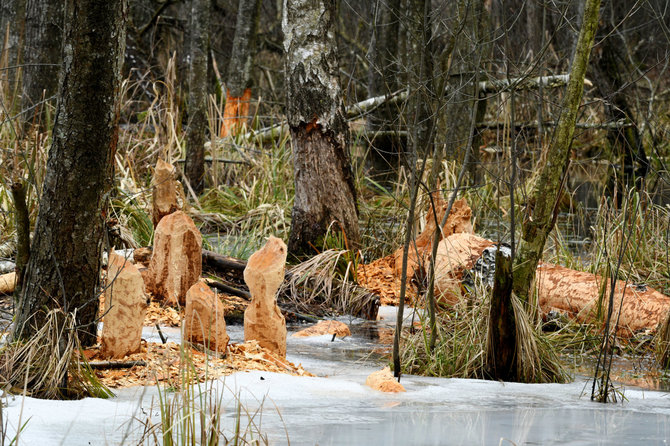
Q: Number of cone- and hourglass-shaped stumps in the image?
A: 5